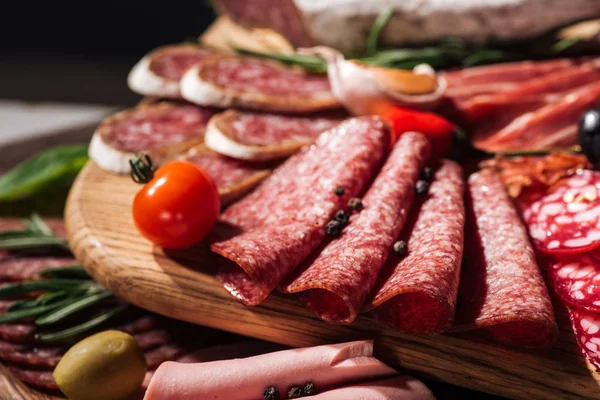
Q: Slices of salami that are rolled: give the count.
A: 4